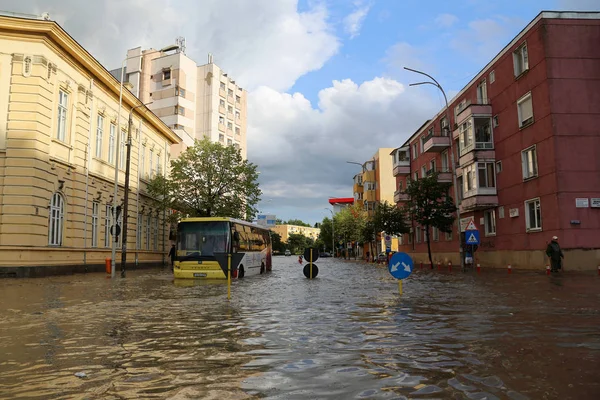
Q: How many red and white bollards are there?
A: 8